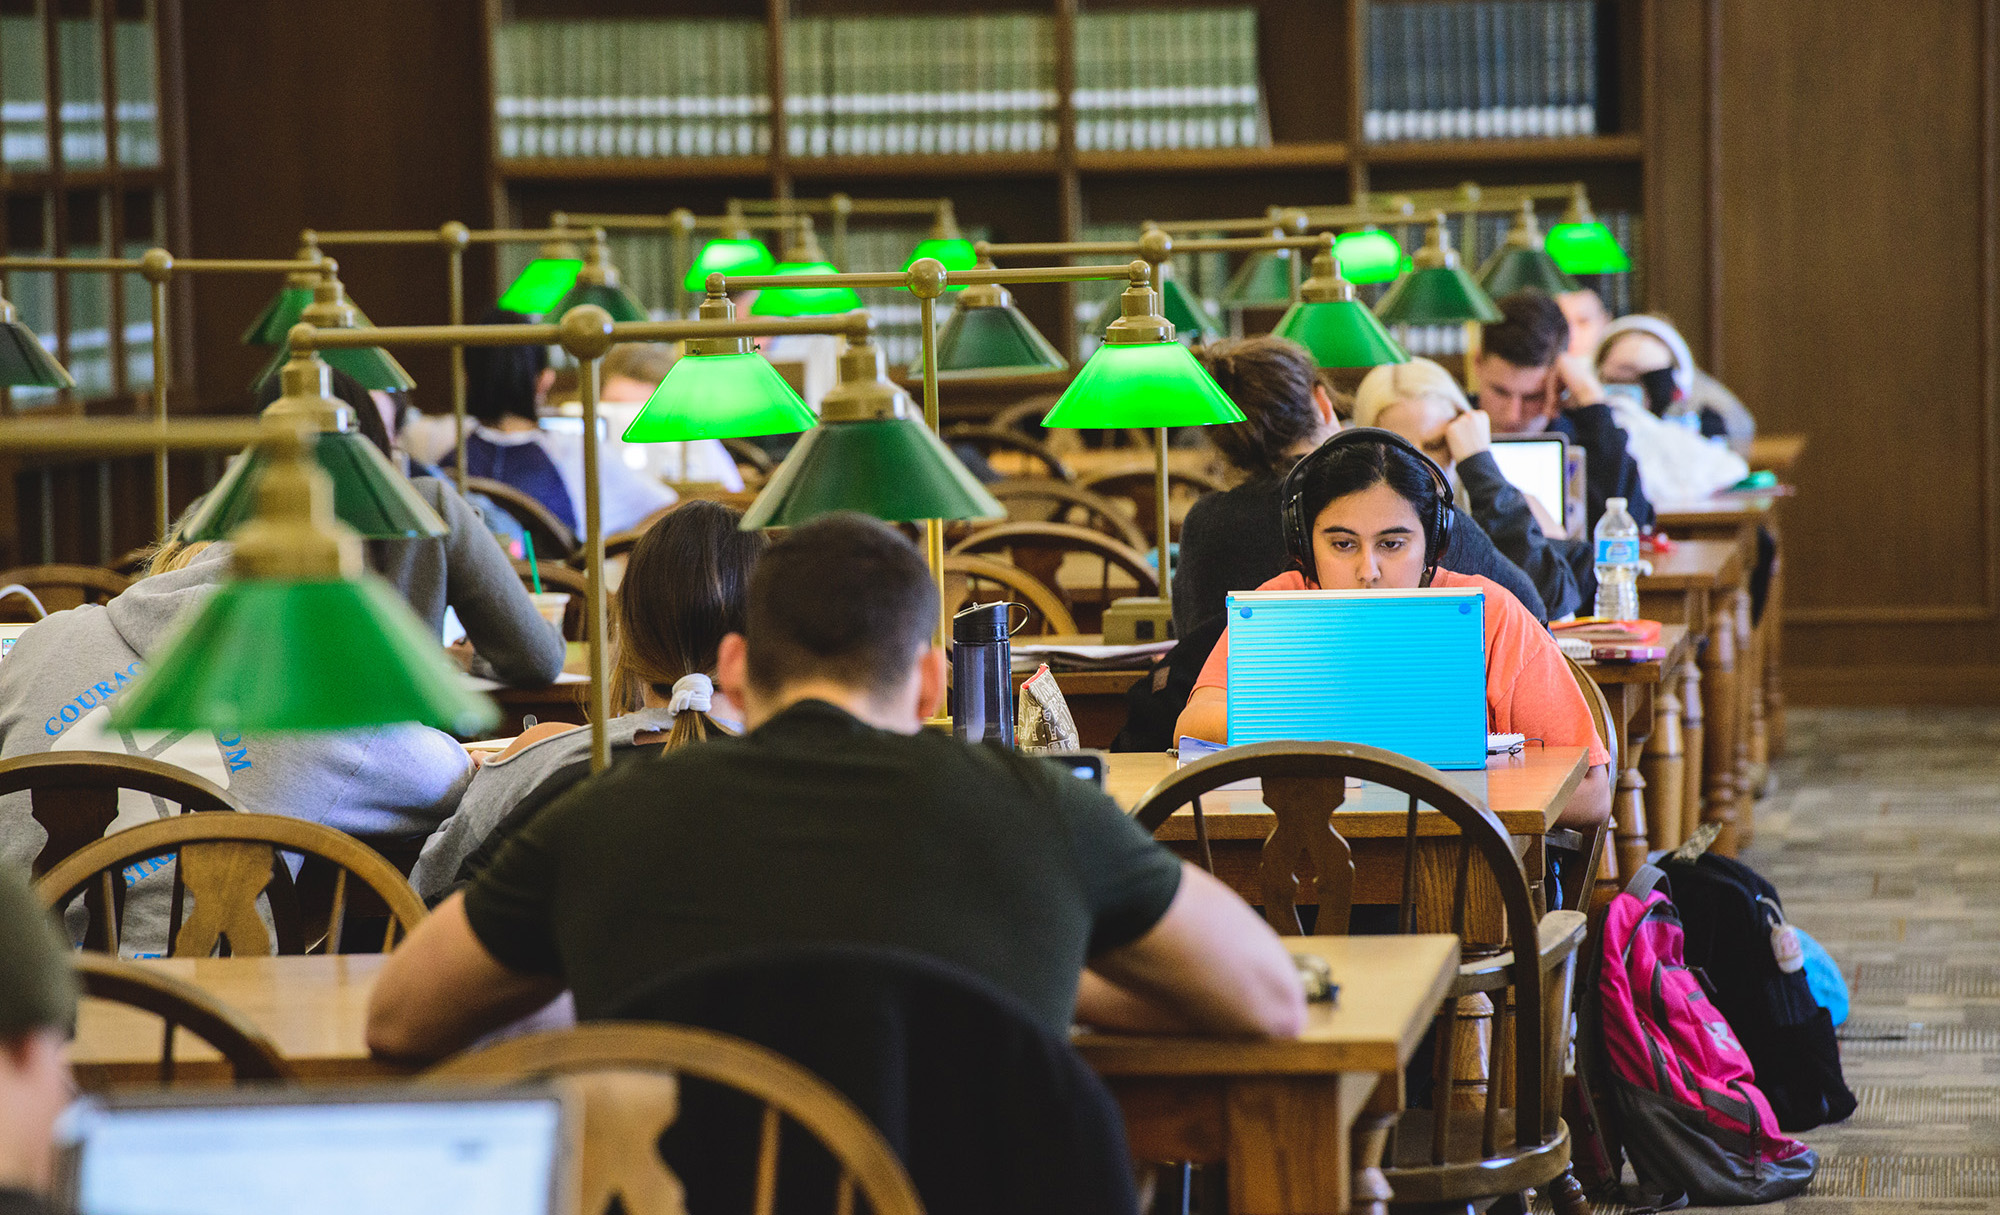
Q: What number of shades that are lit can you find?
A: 8